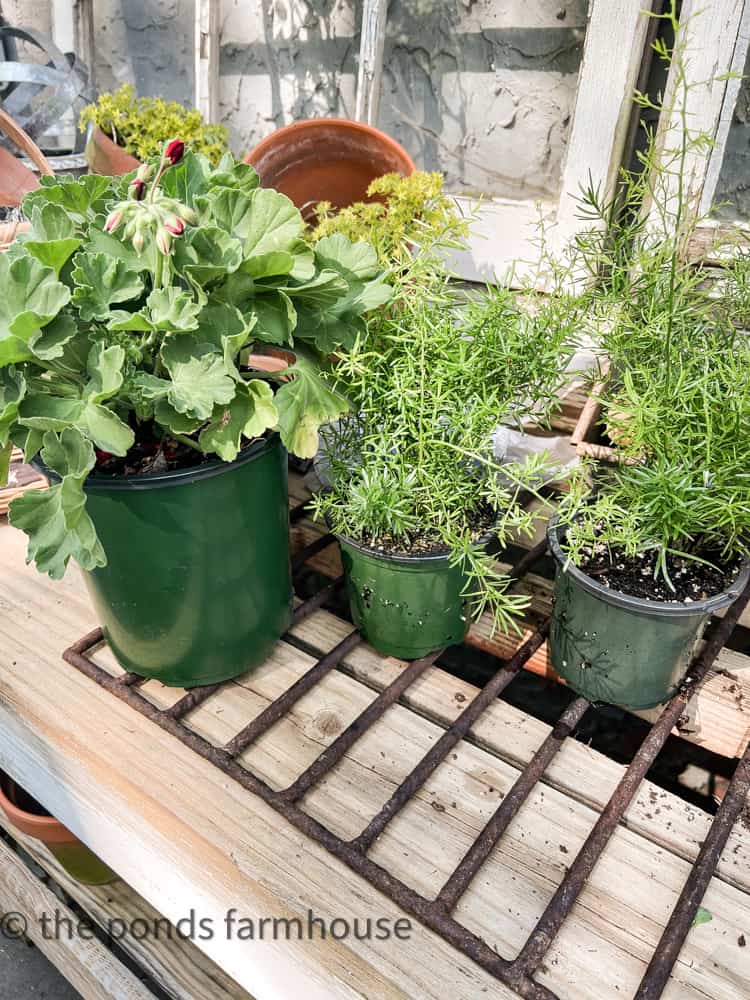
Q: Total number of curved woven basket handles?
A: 1